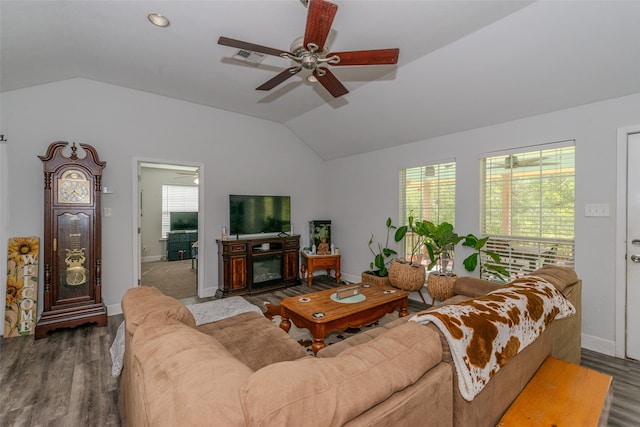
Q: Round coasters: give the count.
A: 4